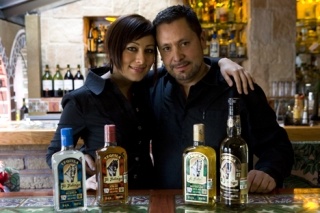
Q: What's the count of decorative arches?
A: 2